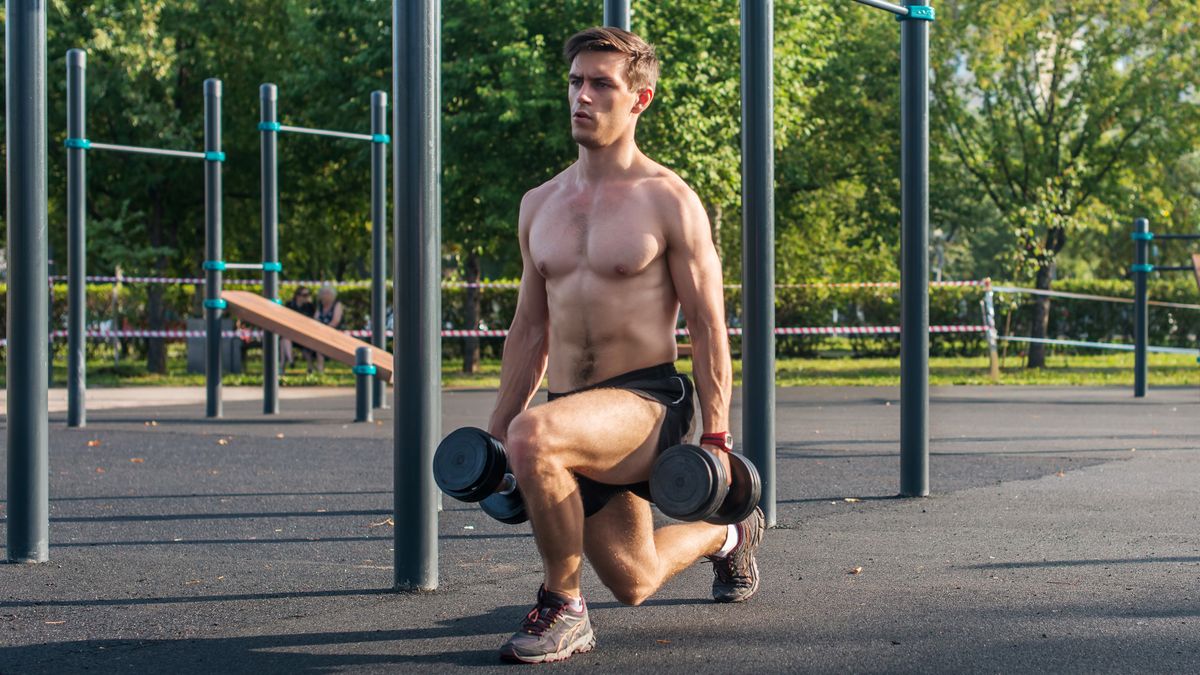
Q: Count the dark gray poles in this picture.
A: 11